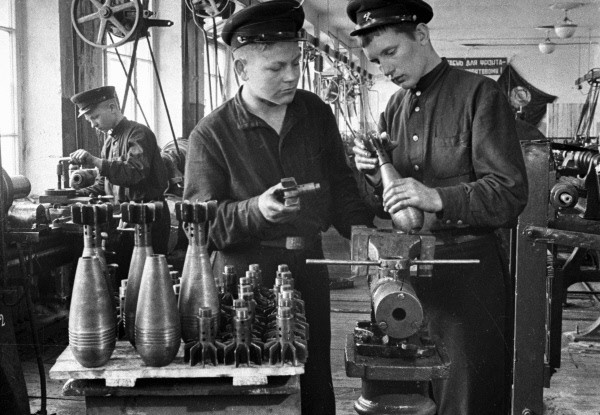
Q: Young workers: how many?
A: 3